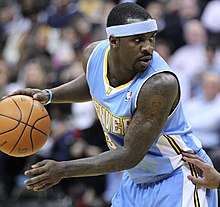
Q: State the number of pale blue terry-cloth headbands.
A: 1